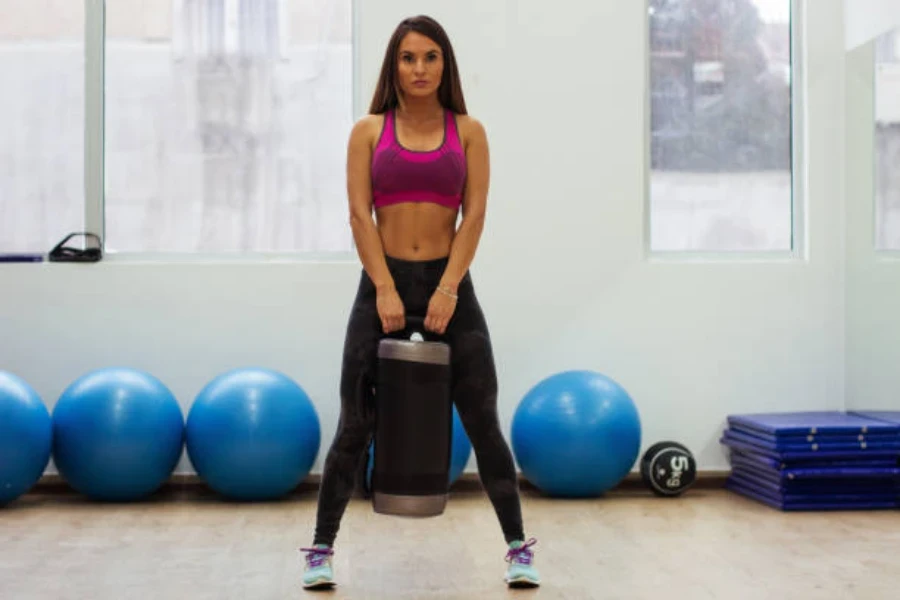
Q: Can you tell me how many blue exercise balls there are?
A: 5